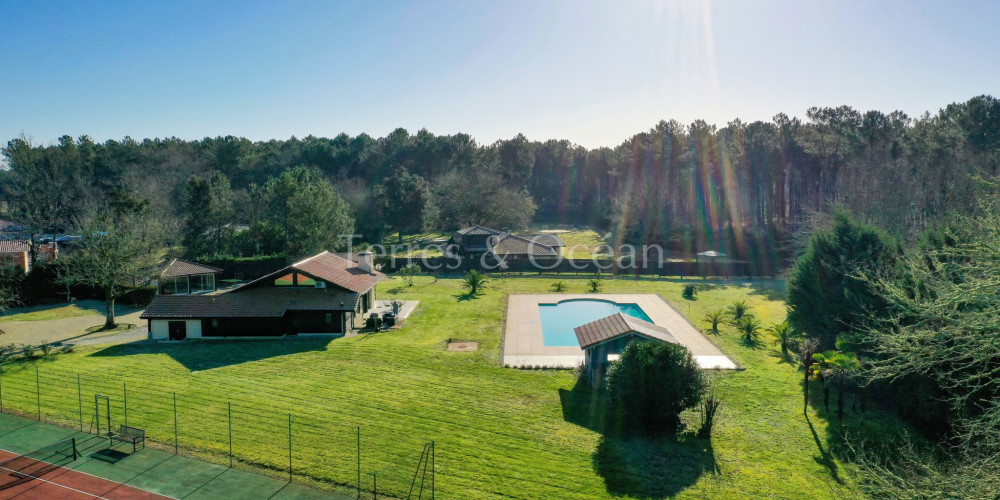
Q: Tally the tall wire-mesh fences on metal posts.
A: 1